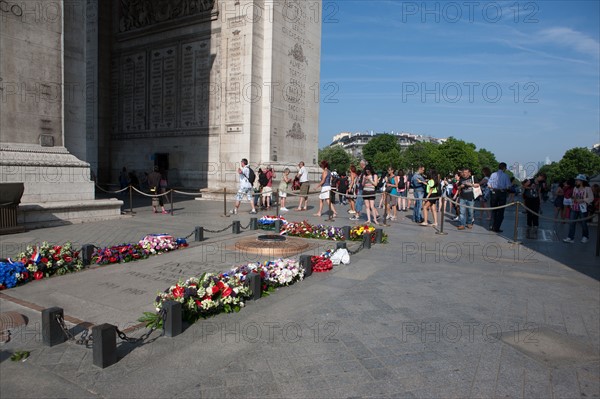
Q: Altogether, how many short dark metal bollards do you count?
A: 14